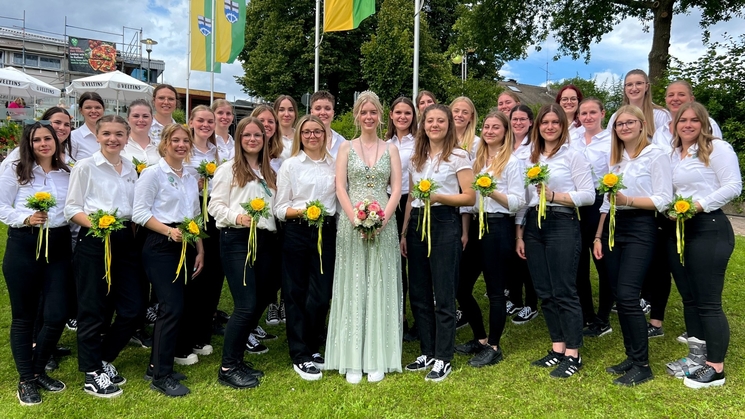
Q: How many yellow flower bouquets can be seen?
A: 12